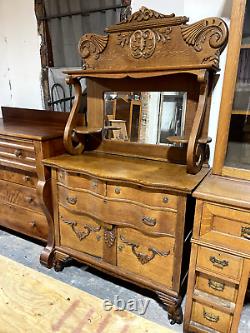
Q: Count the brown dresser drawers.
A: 11